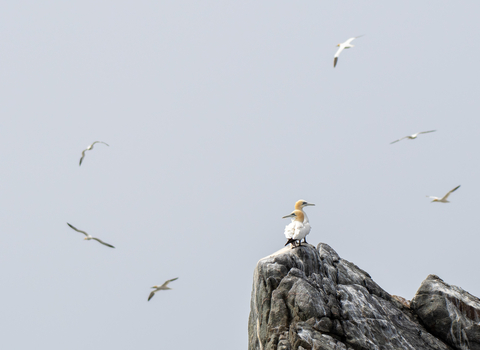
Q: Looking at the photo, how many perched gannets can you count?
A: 2